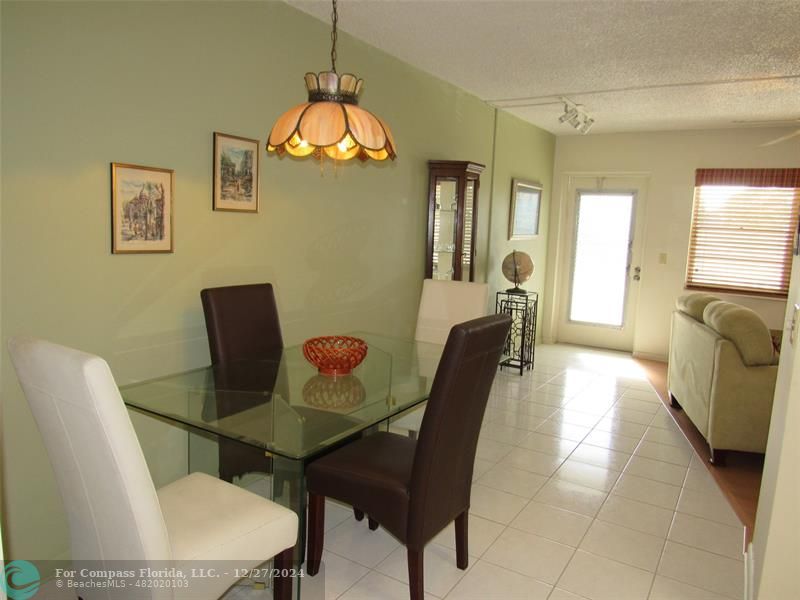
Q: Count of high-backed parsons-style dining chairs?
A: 4